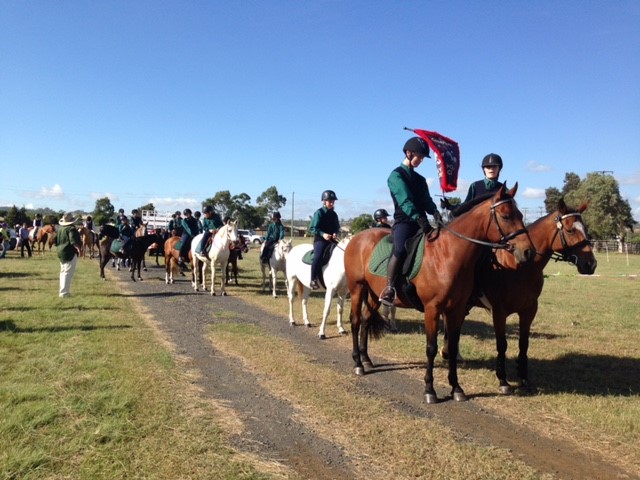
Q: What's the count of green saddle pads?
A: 5